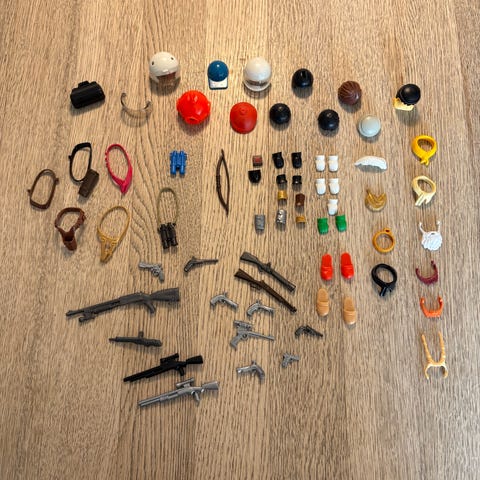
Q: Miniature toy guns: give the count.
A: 14